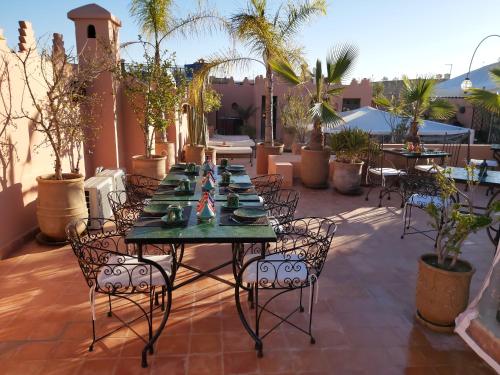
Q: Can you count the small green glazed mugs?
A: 6